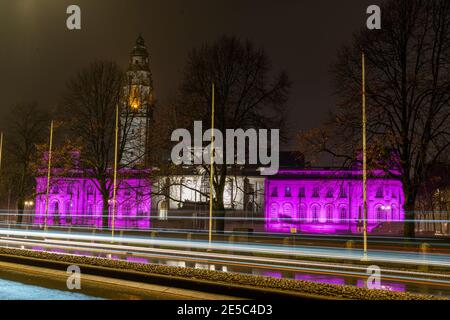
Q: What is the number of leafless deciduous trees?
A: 4